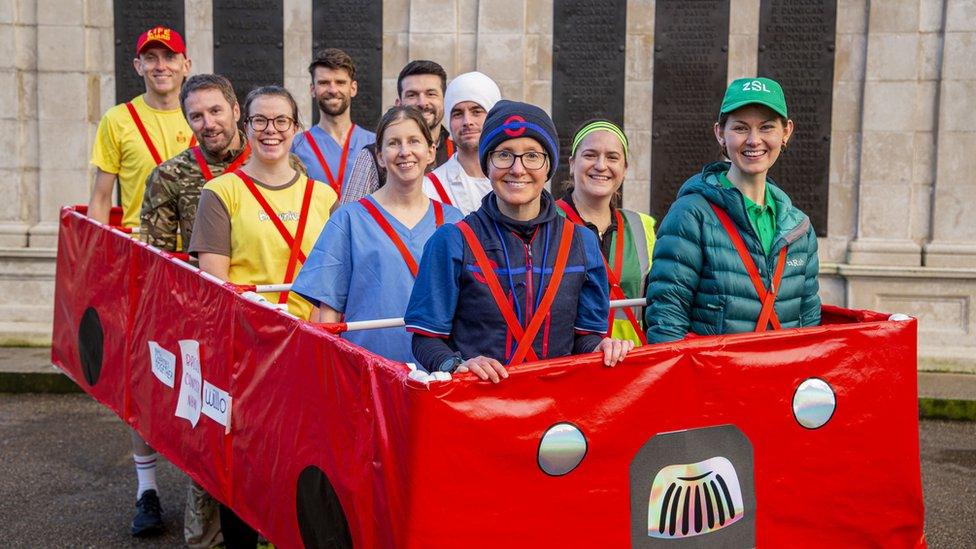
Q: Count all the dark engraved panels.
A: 6